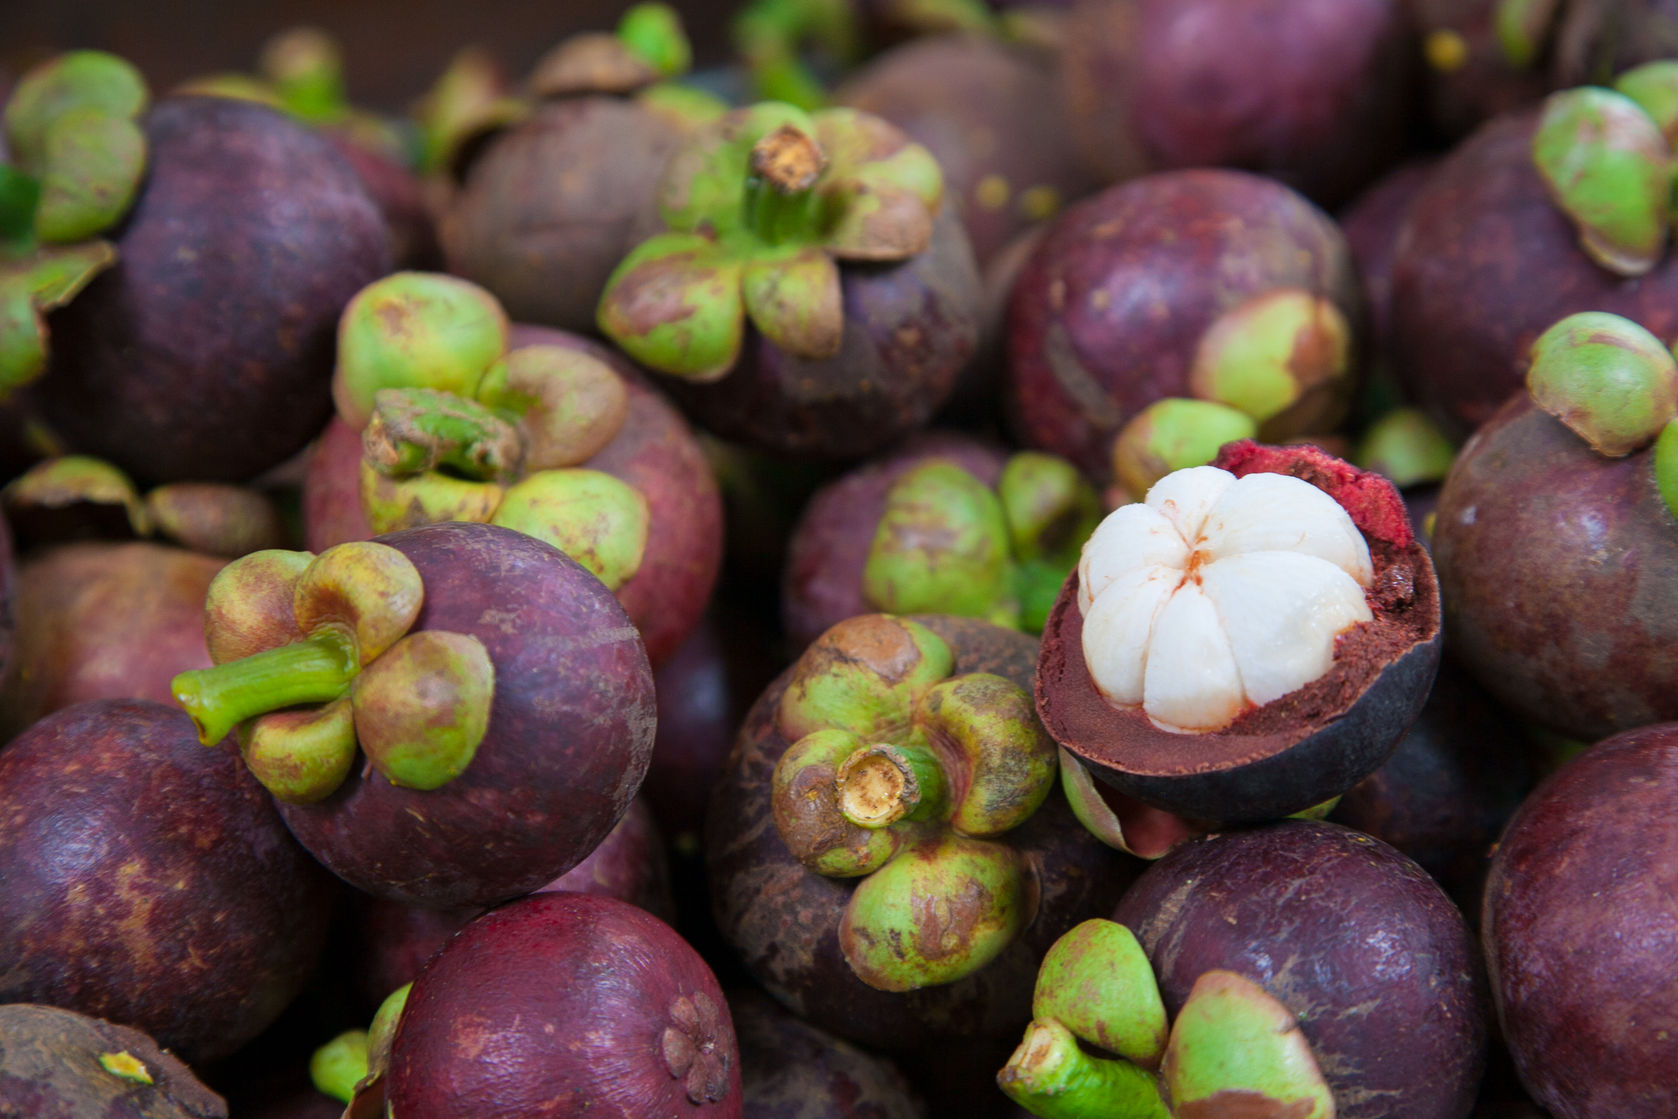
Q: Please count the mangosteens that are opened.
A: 1